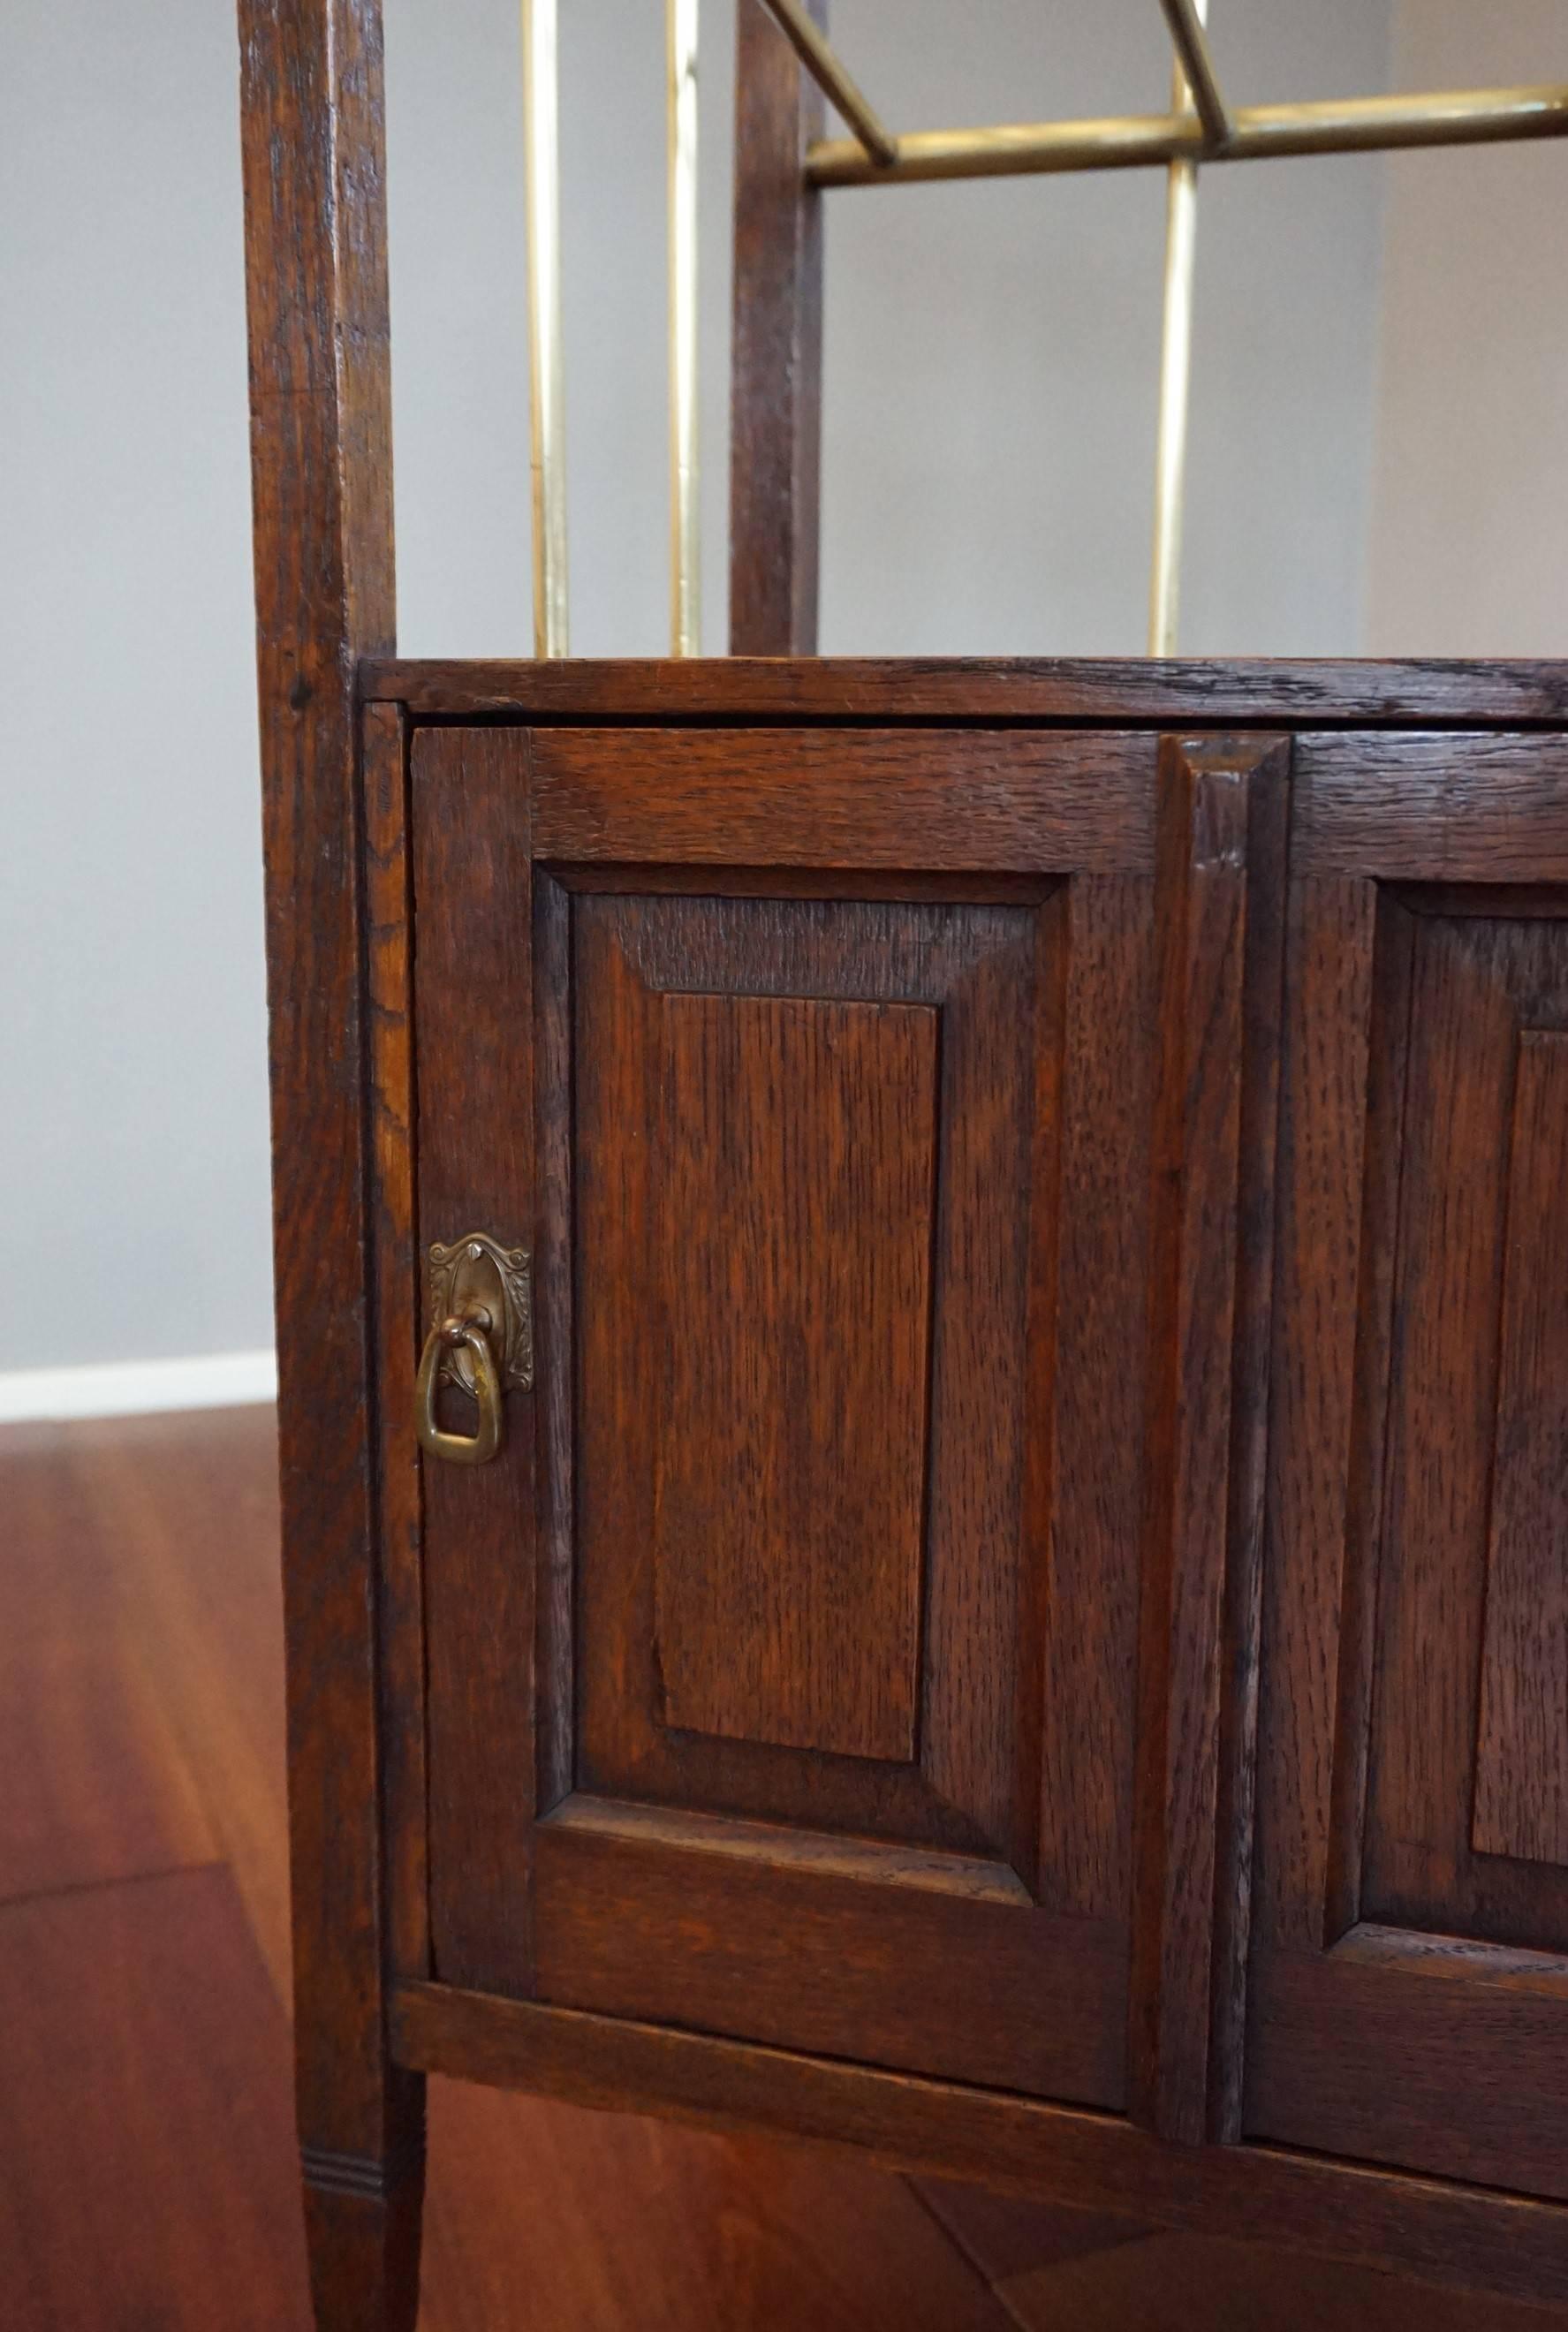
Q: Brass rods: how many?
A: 6